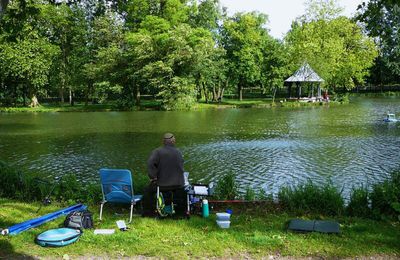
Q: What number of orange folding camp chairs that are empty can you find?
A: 0